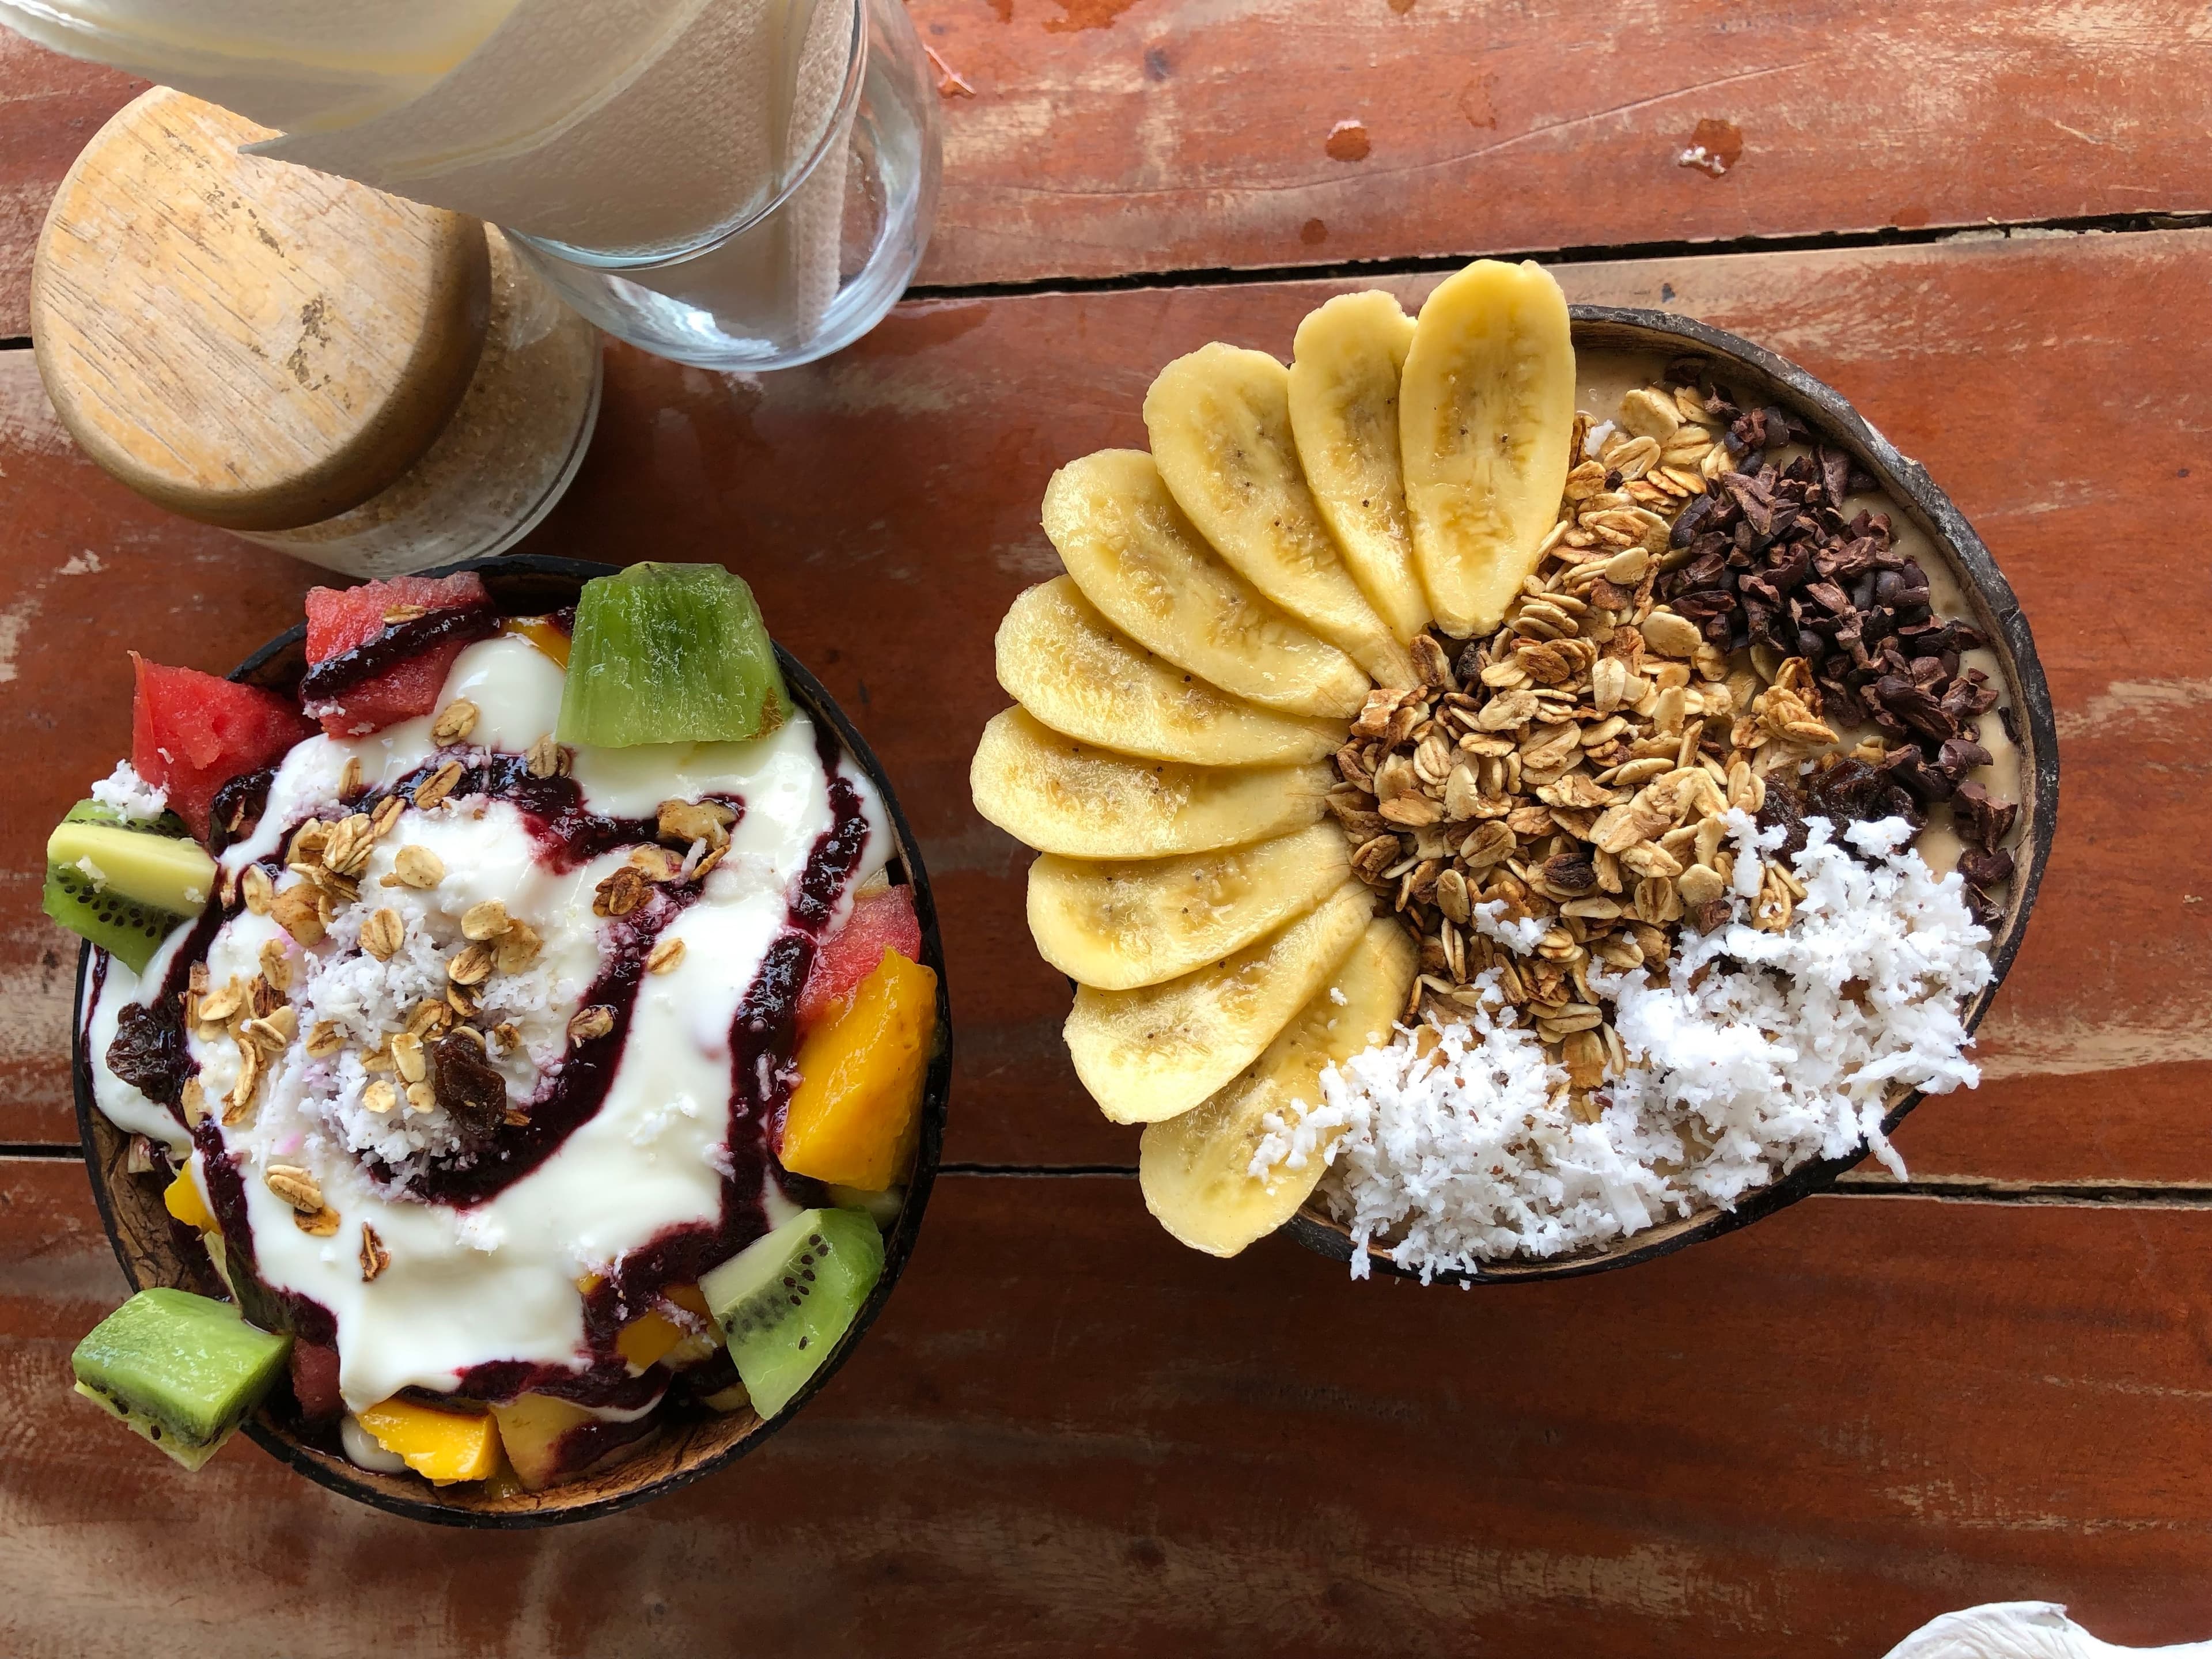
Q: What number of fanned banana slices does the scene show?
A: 9